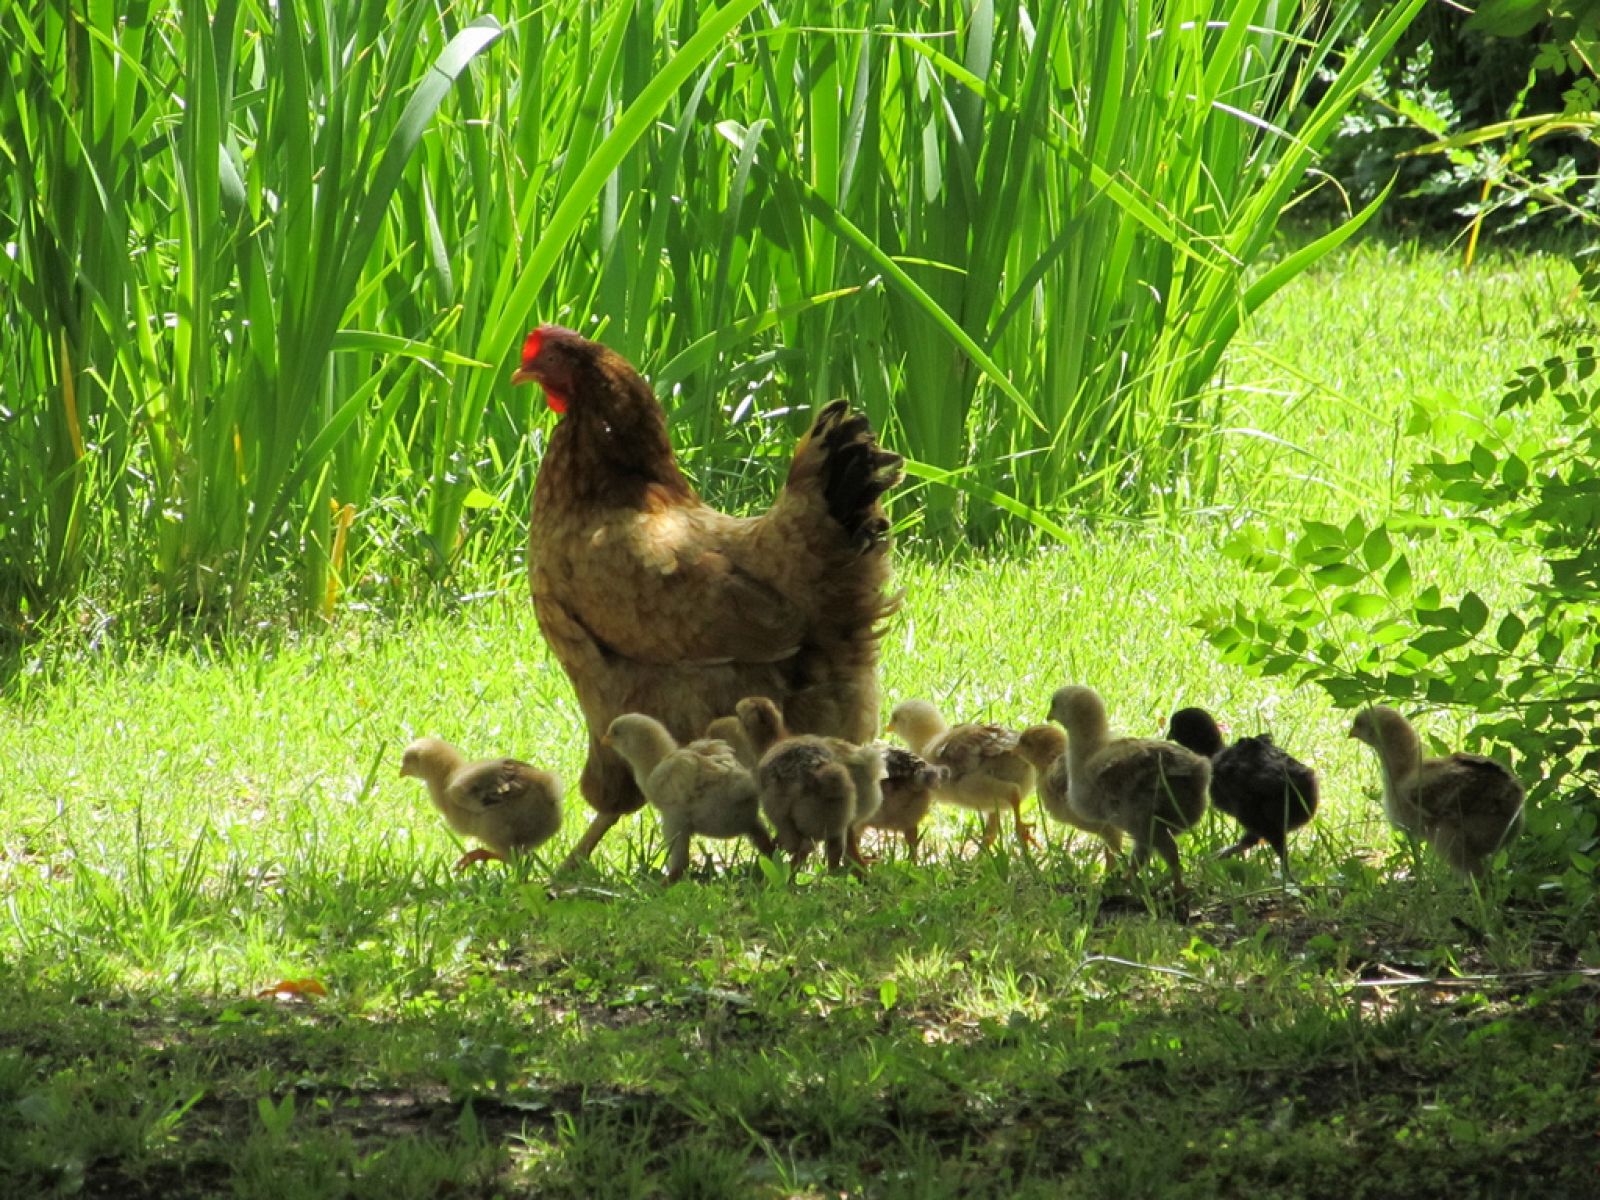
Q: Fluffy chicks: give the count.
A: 10